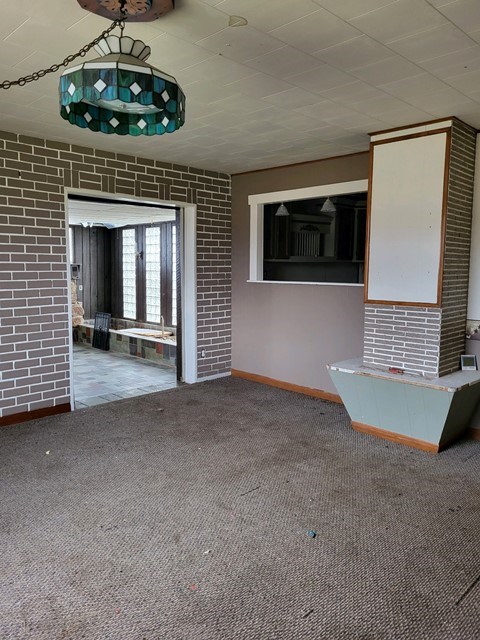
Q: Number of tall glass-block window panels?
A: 3